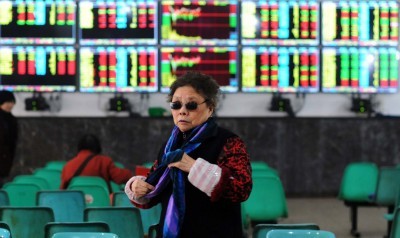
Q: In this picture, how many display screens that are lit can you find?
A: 10